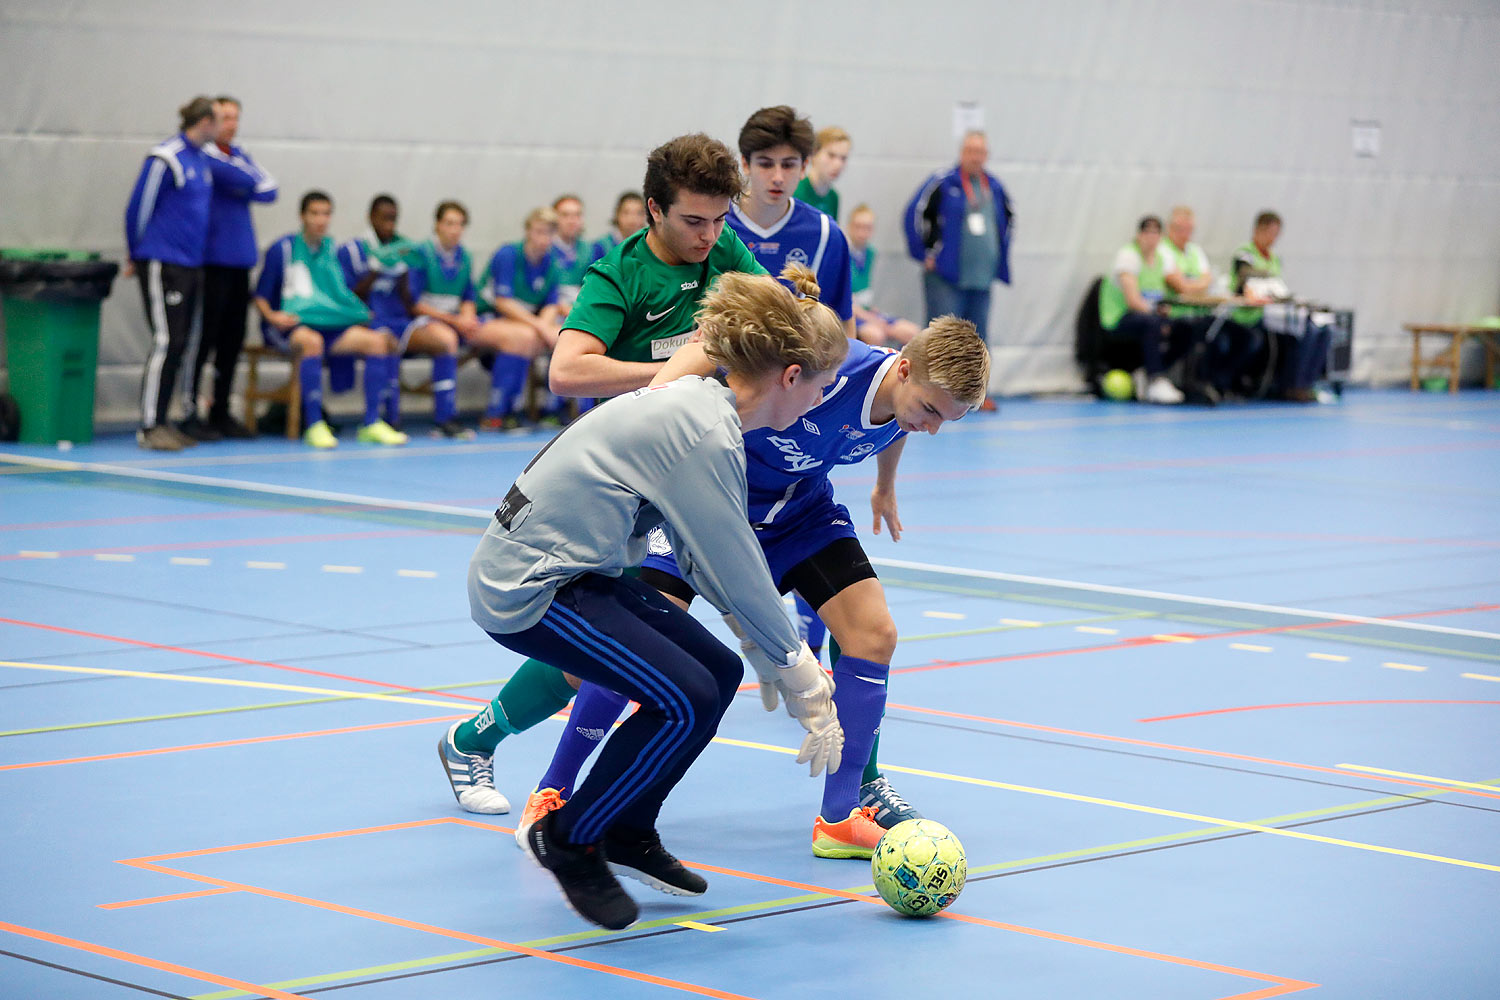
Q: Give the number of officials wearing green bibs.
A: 3